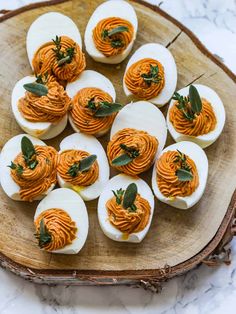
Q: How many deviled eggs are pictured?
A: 12